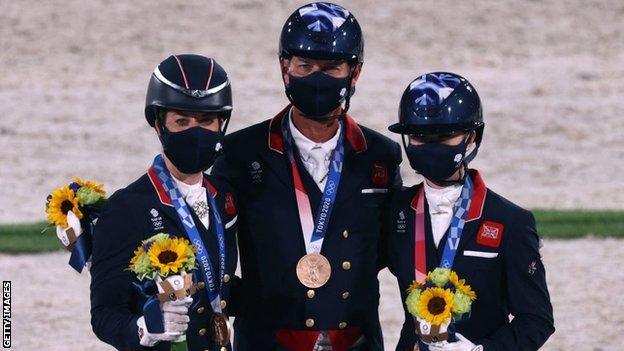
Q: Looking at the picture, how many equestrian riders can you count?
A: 3